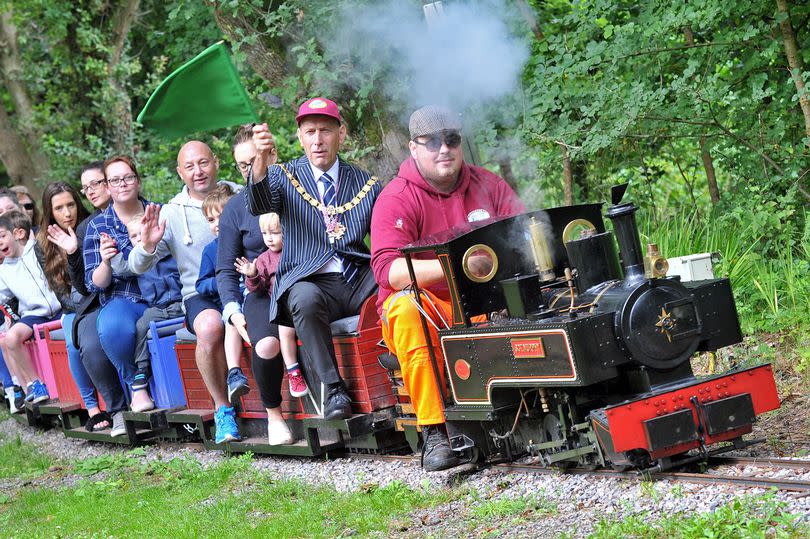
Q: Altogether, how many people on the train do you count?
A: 13